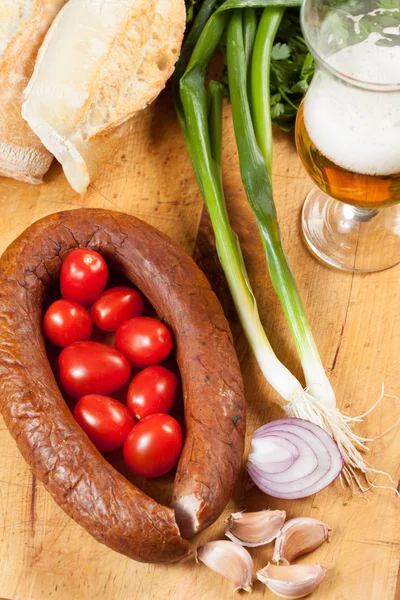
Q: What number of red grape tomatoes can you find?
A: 8